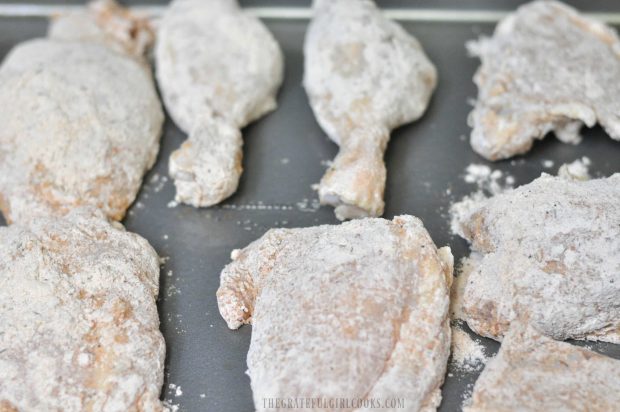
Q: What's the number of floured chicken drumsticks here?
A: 2